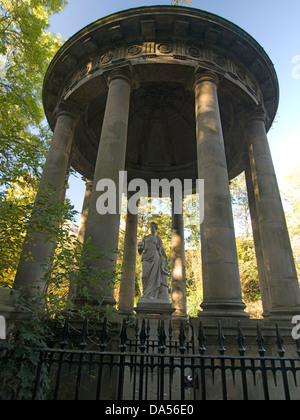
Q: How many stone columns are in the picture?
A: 8